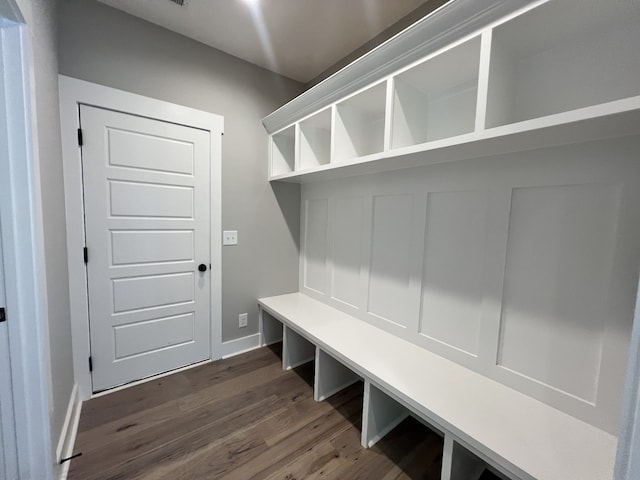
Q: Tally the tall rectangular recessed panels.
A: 5